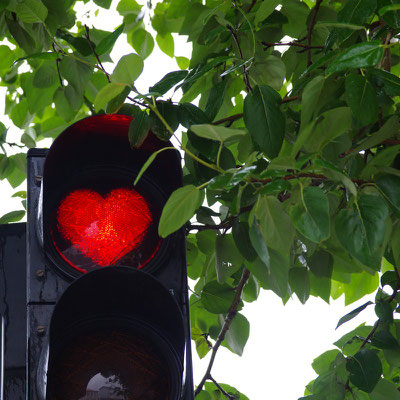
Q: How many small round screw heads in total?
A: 3